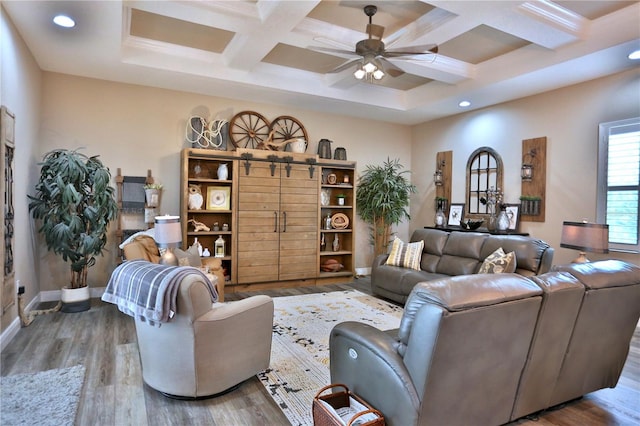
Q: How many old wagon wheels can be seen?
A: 2